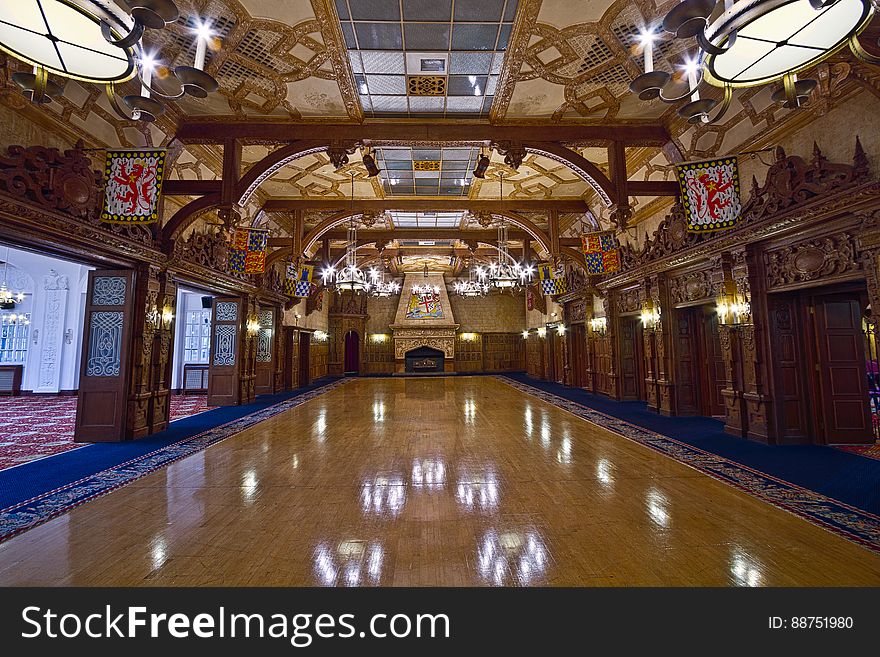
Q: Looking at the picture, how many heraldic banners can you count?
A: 6